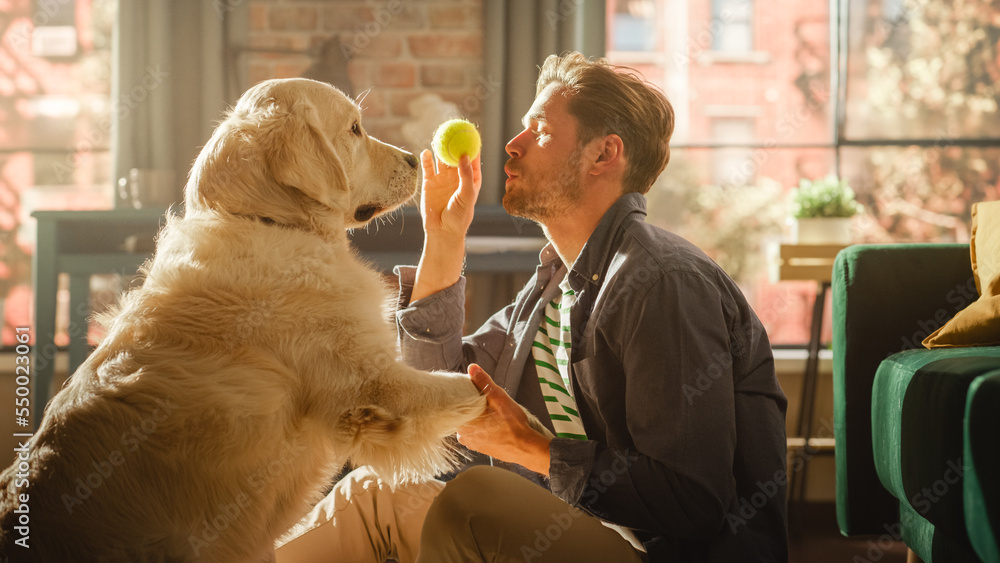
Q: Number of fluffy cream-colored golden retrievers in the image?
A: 1